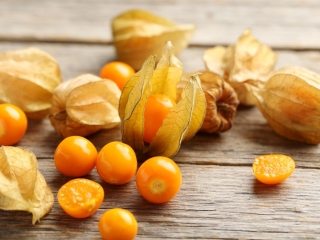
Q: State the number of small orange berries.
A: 9